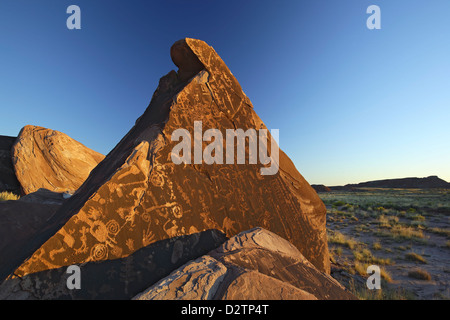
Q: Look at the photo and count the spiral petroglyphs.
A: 5